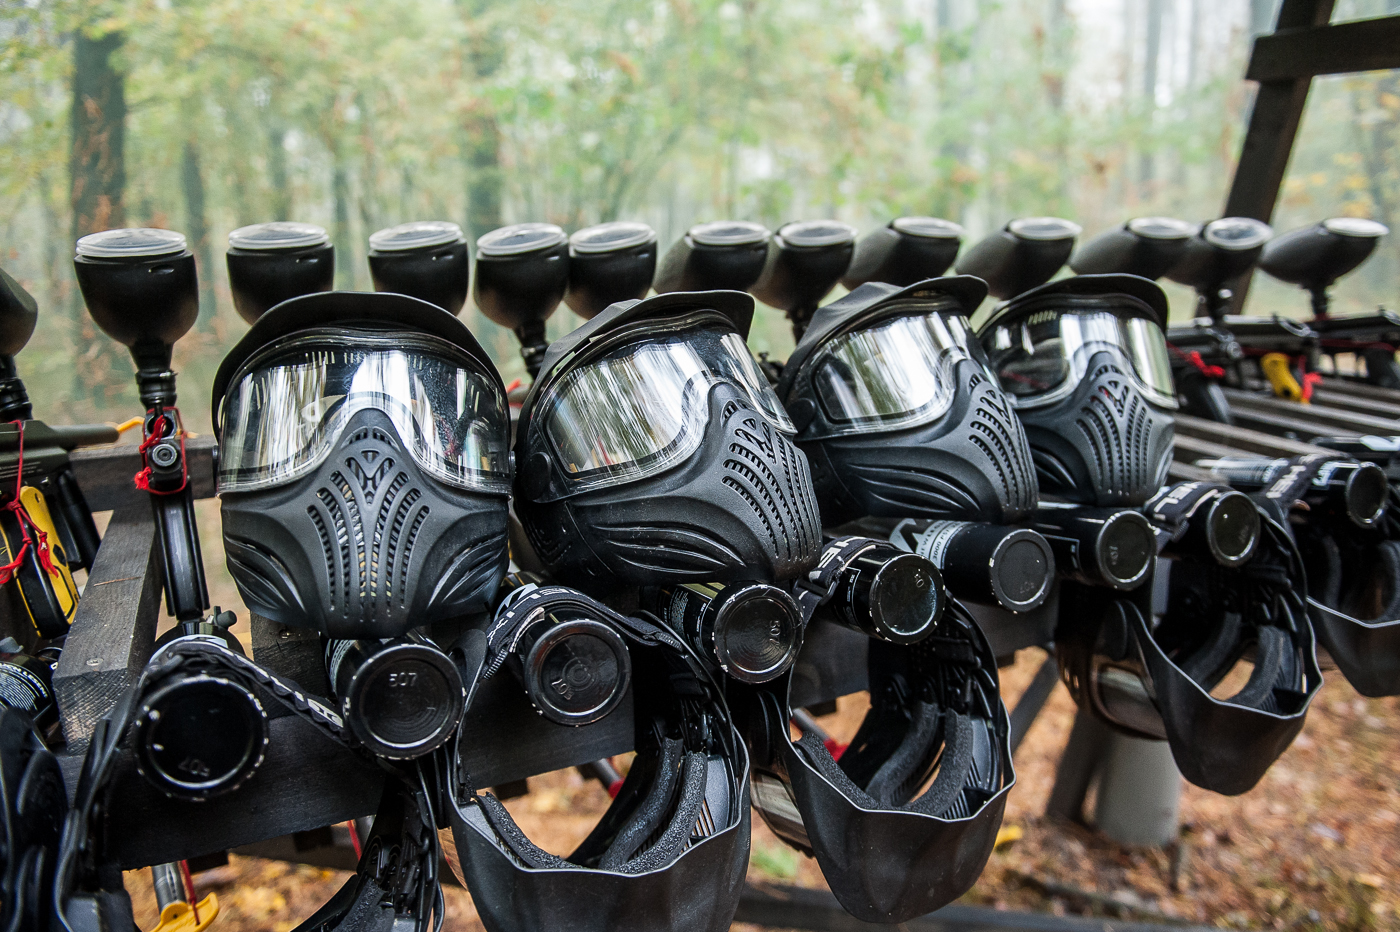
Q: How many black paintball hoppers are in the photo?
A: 13